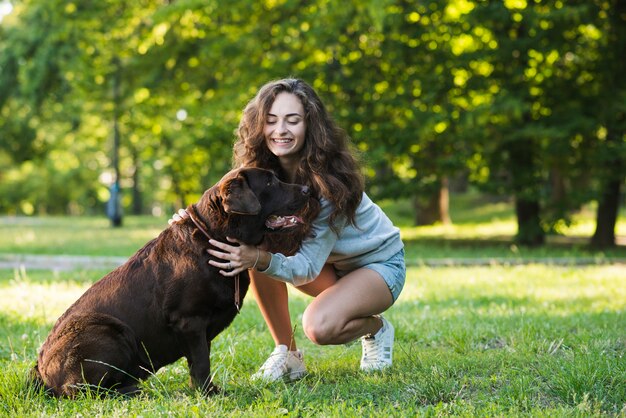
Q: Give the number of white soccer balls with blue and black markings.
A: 0